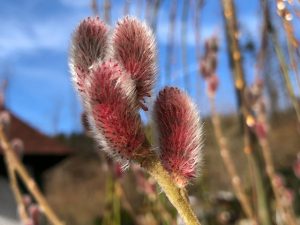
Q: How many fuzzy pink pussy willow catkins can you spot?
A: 4